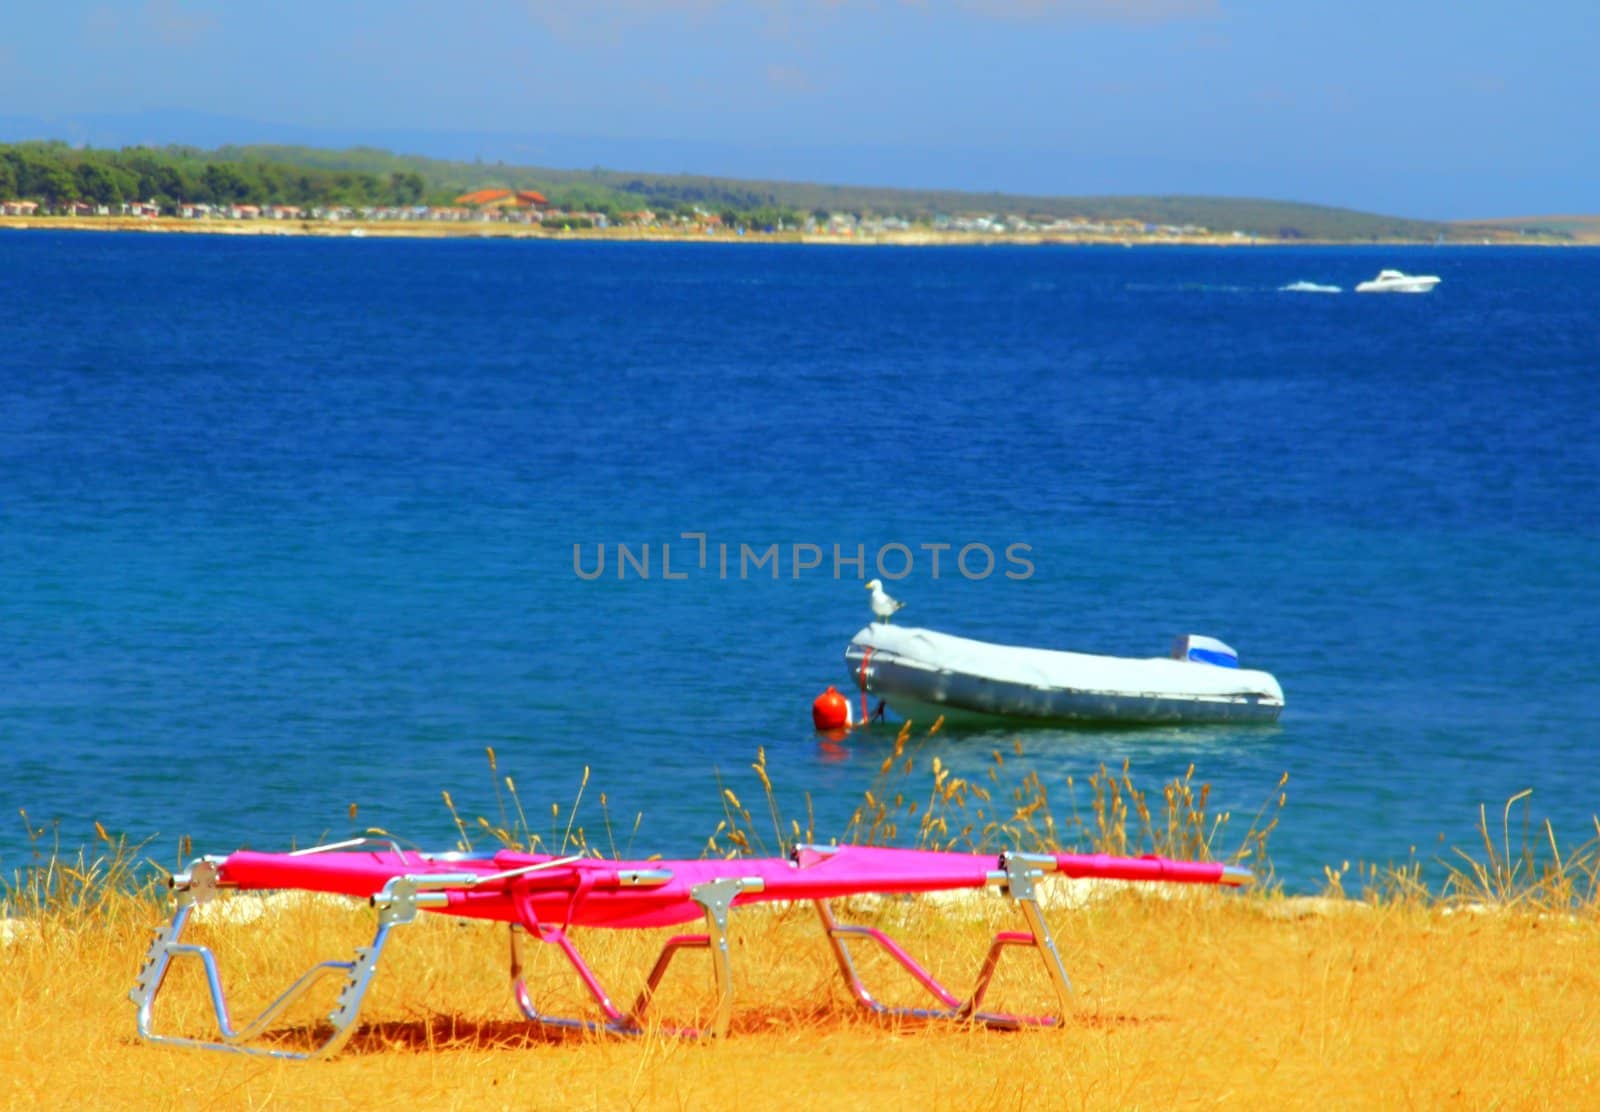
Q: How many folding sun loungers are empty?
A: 1